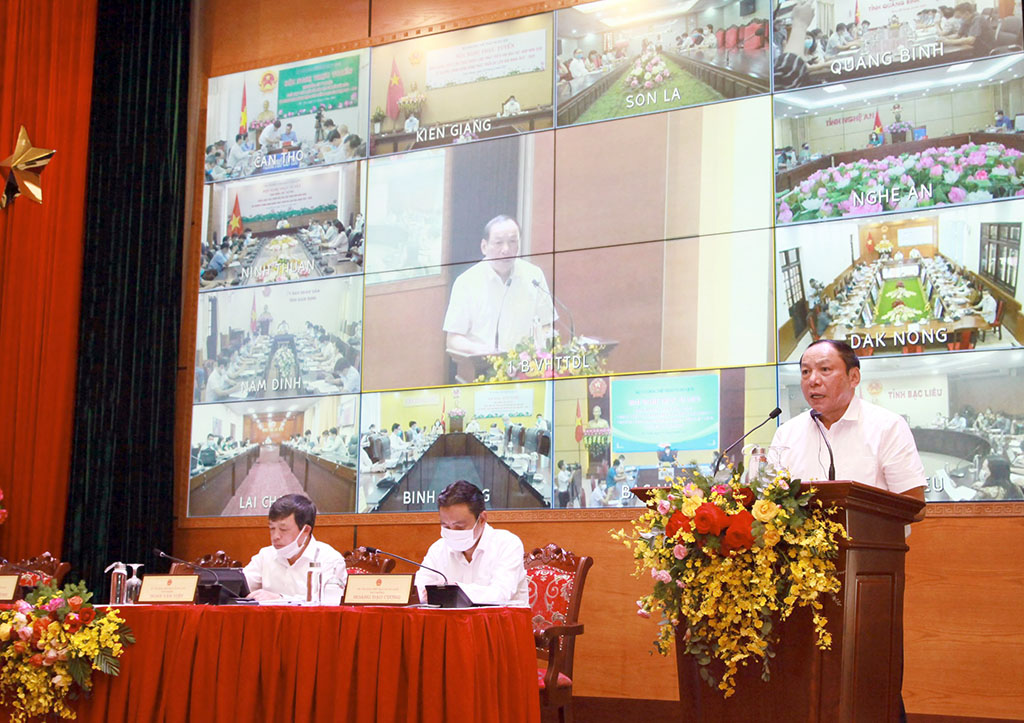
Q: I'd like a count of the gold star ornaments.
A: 1